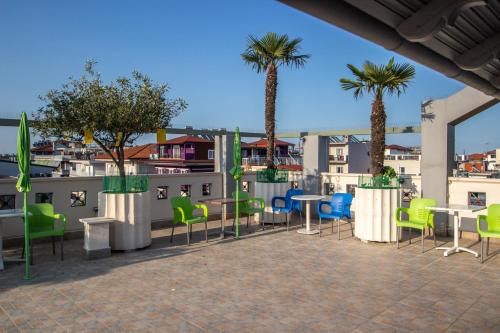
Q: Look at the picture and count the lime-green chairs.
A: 5